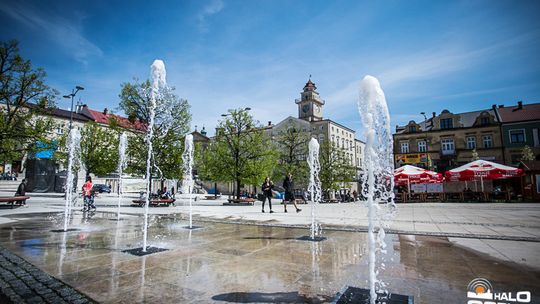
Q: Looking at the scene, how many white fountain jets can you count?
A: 6